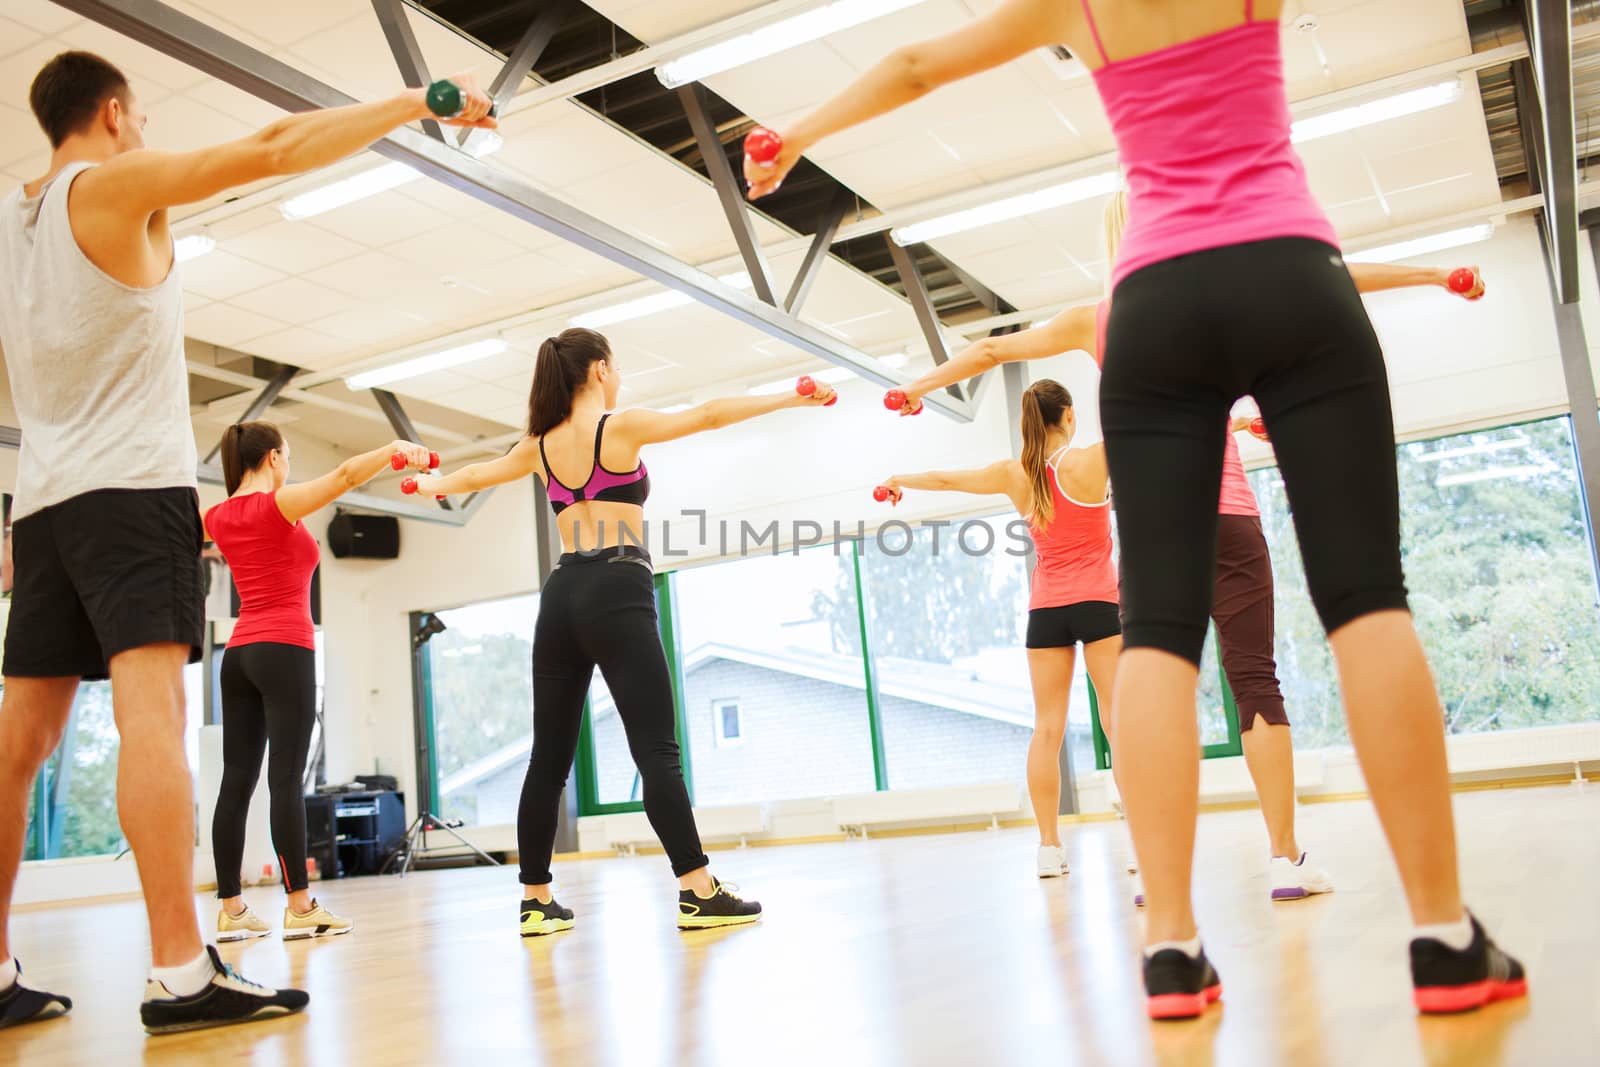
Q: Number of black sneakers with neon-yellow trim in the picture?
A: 2